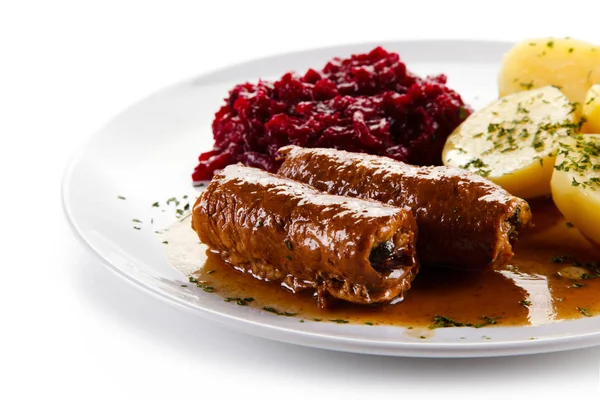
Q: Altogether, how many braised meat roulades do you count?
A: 2